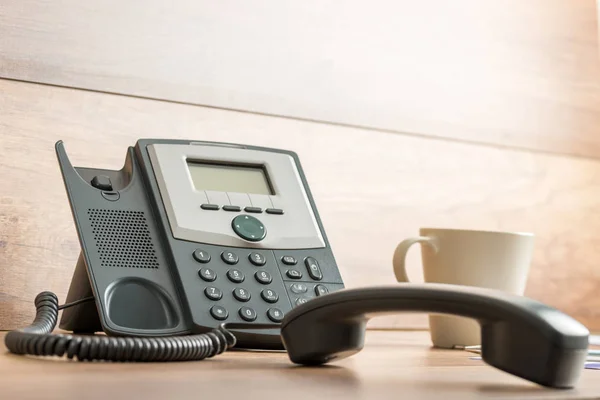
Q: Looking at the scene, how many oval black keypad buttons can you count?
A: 12